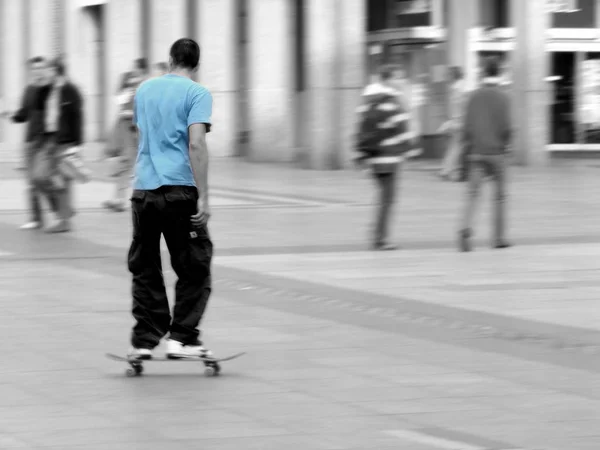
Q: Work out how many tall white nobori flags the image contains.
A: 0